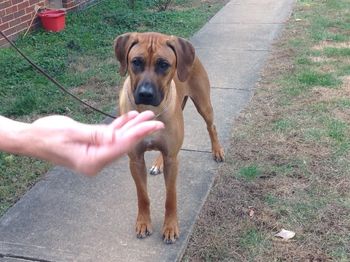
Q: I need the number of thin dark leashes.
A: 1